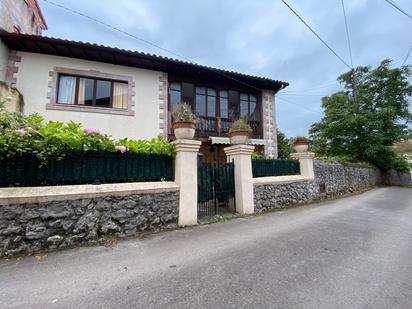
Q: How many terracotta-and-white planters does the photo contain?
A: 3